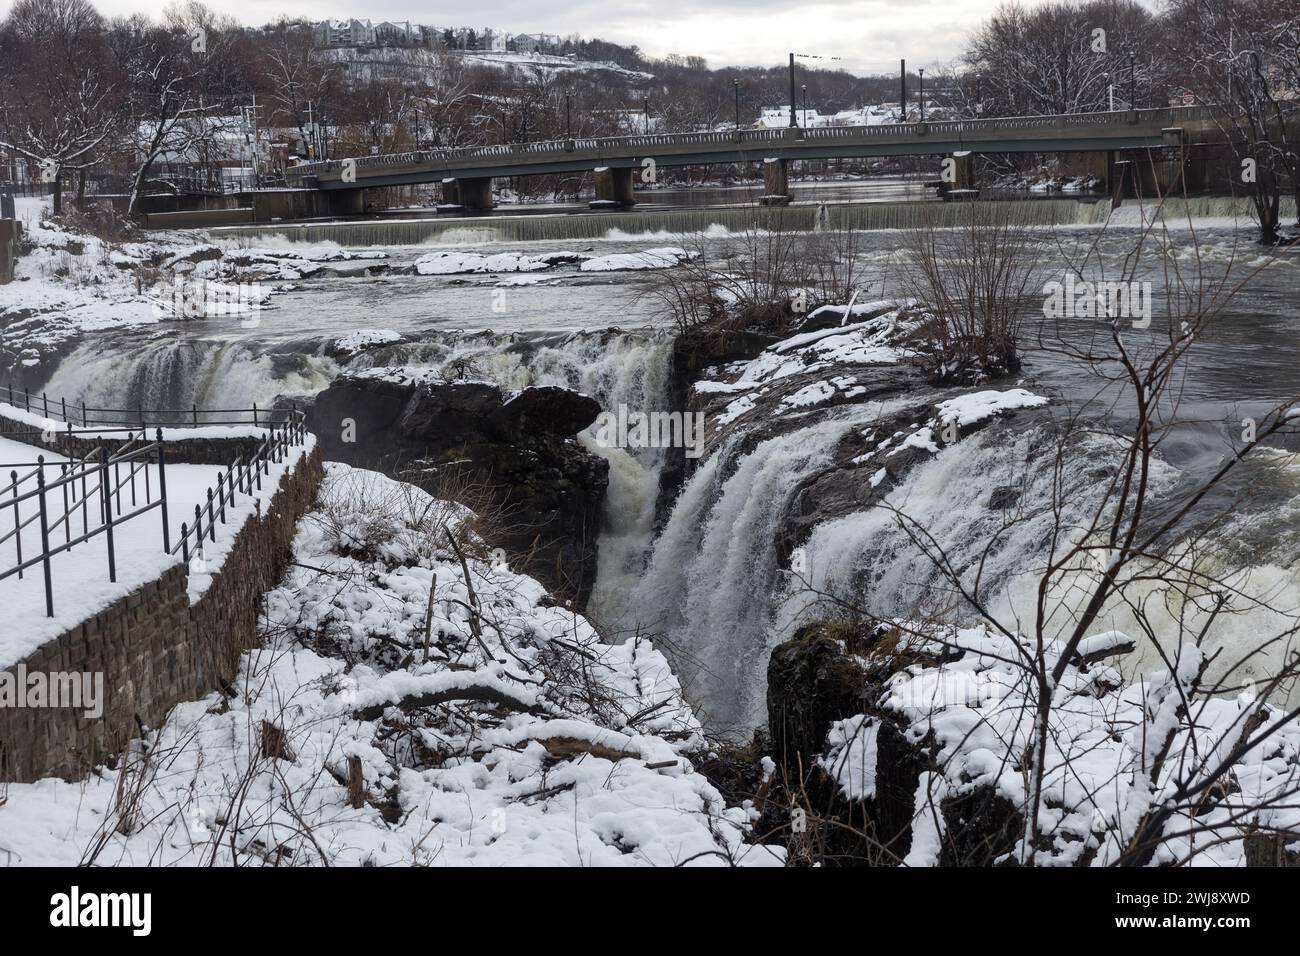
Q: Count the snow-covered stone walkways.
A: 1